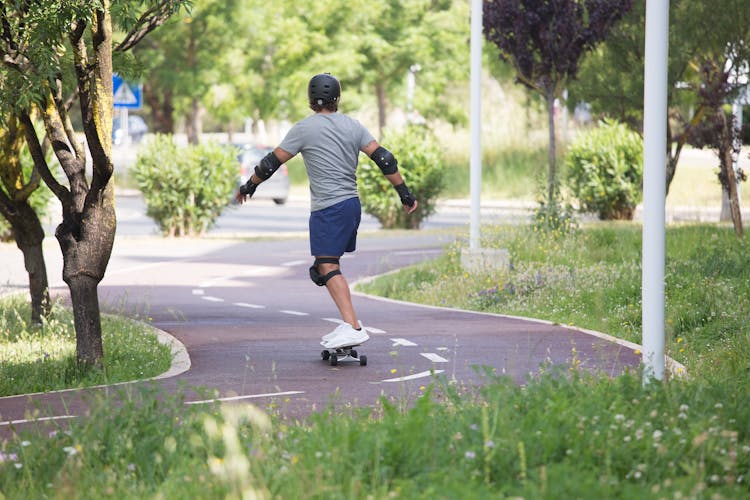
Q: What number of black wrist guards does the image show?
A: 2